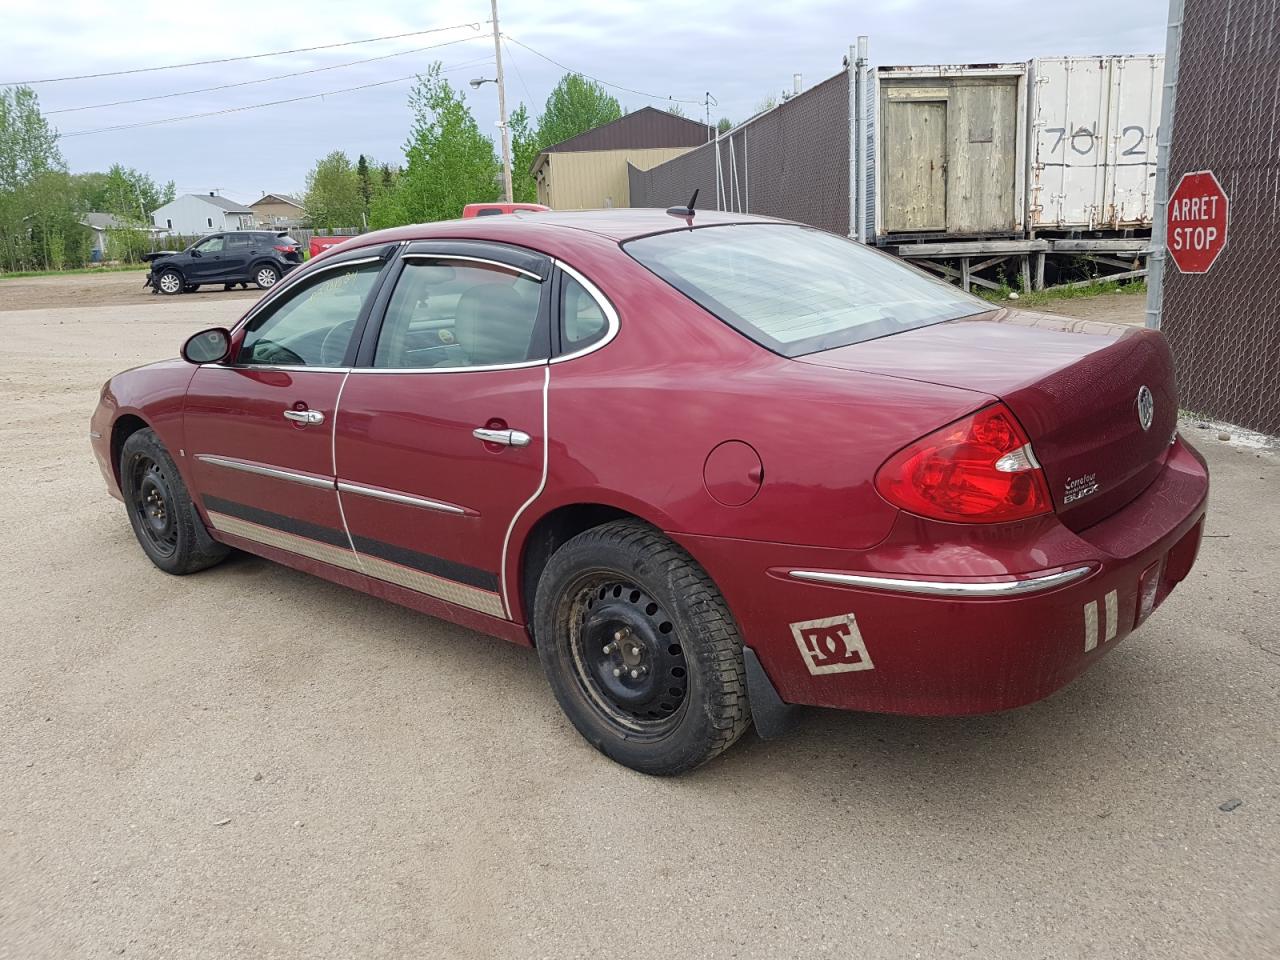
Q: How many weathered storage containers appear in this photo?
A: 2